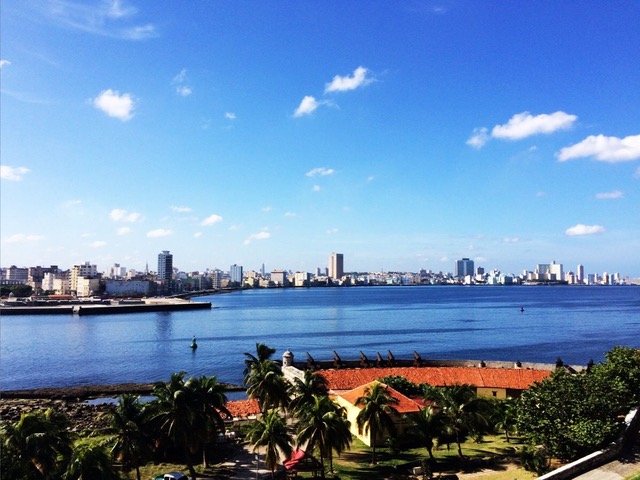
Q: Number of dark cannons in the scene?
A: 6